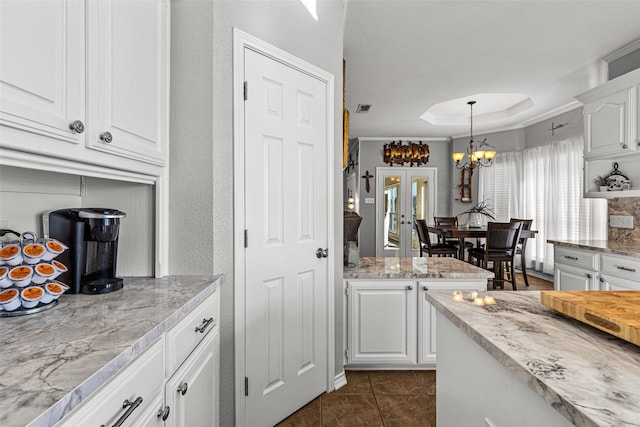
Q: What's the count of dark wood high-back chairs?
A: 4